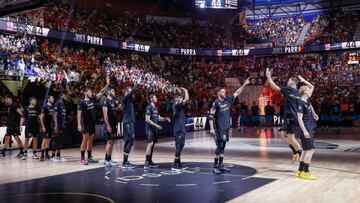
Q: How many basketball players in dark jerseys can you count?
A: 12